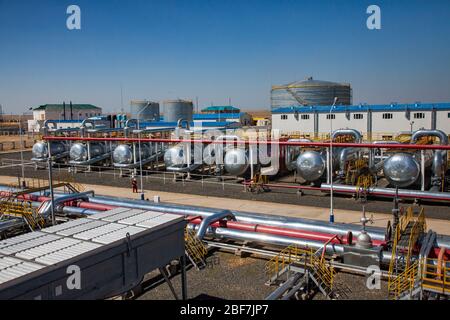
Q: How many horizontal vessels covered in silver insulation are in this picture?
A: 7